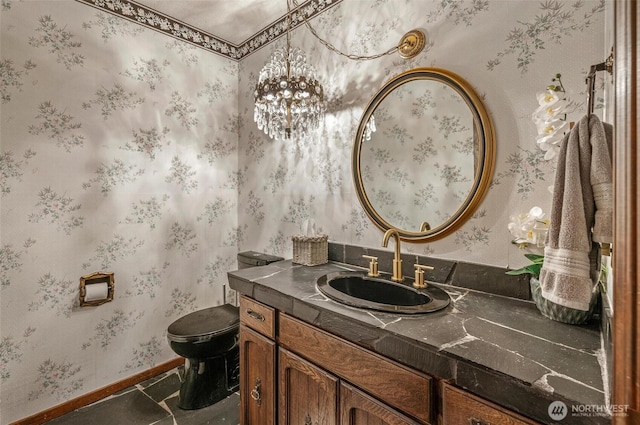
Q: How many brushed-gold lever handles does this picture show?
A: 2